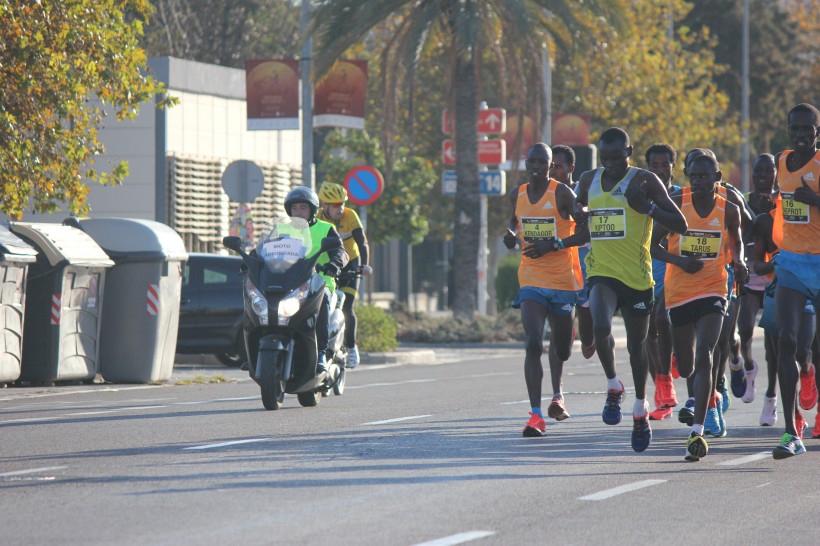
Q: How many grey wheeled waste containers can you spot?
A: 3